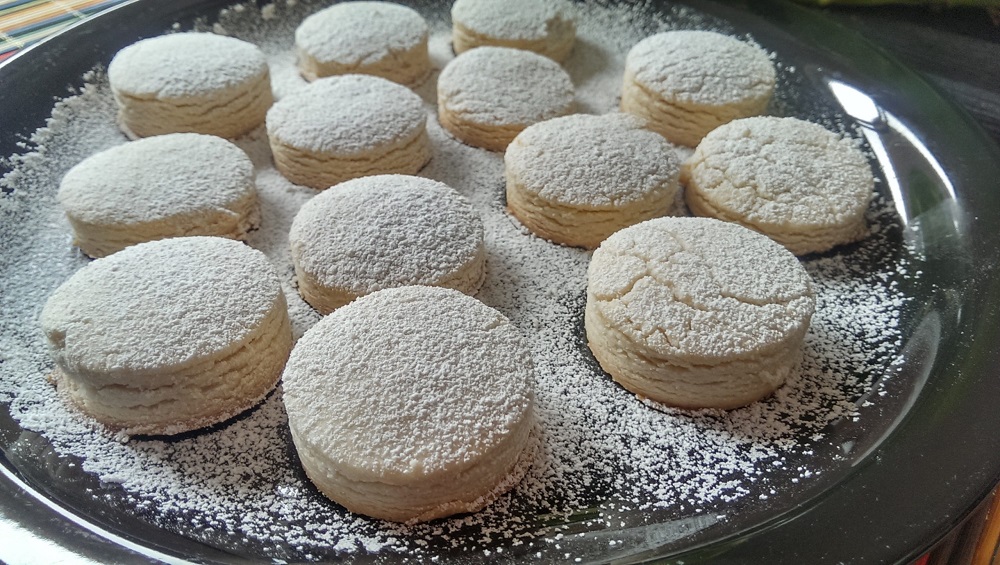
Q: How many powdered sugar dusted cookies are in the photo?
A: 13